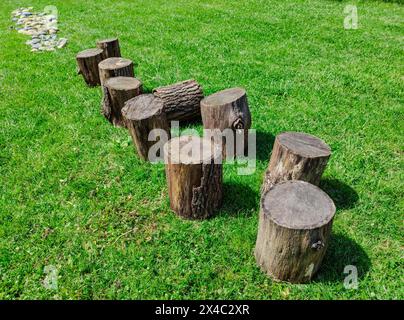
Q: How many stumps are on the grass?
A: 10